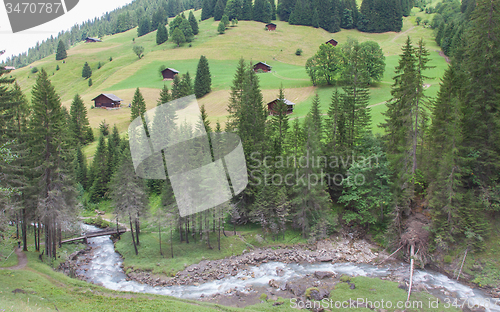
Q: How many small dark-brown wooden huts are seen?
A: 7